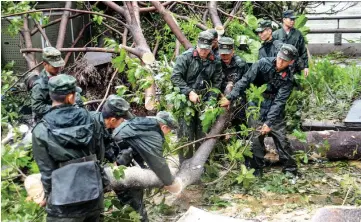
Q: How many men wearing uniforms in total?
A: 10